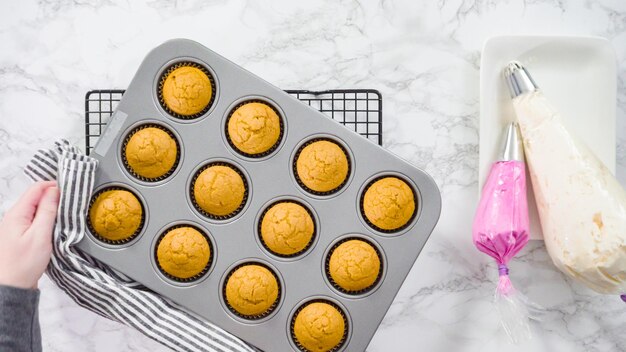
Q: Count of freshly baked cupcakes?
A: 12